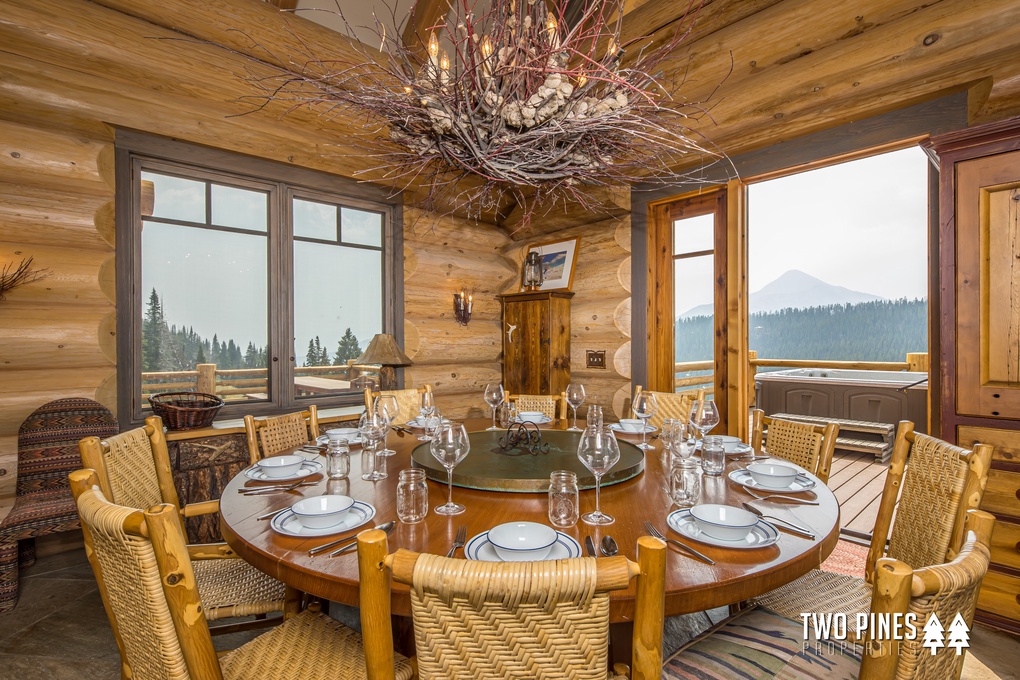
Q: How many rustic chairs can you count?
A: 10